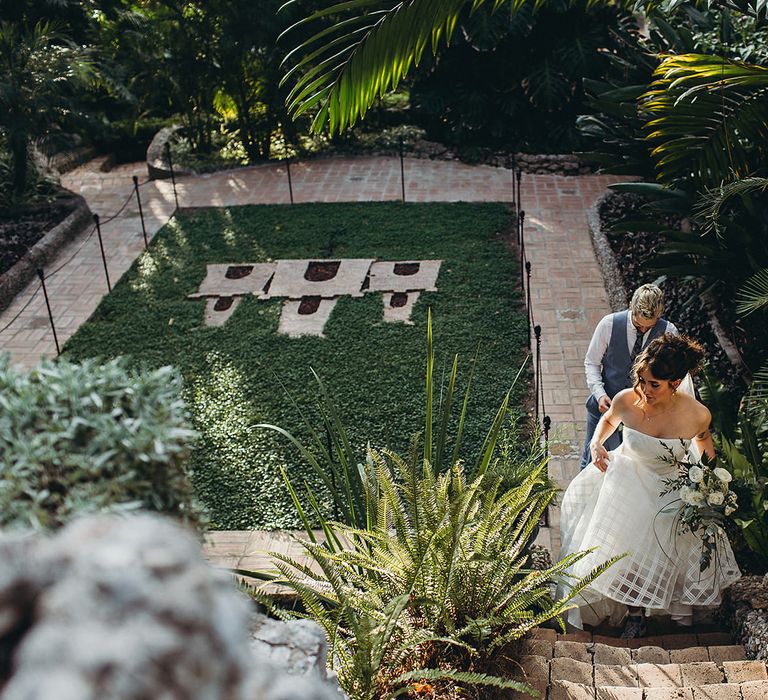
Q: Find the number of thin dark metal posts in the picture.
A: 12